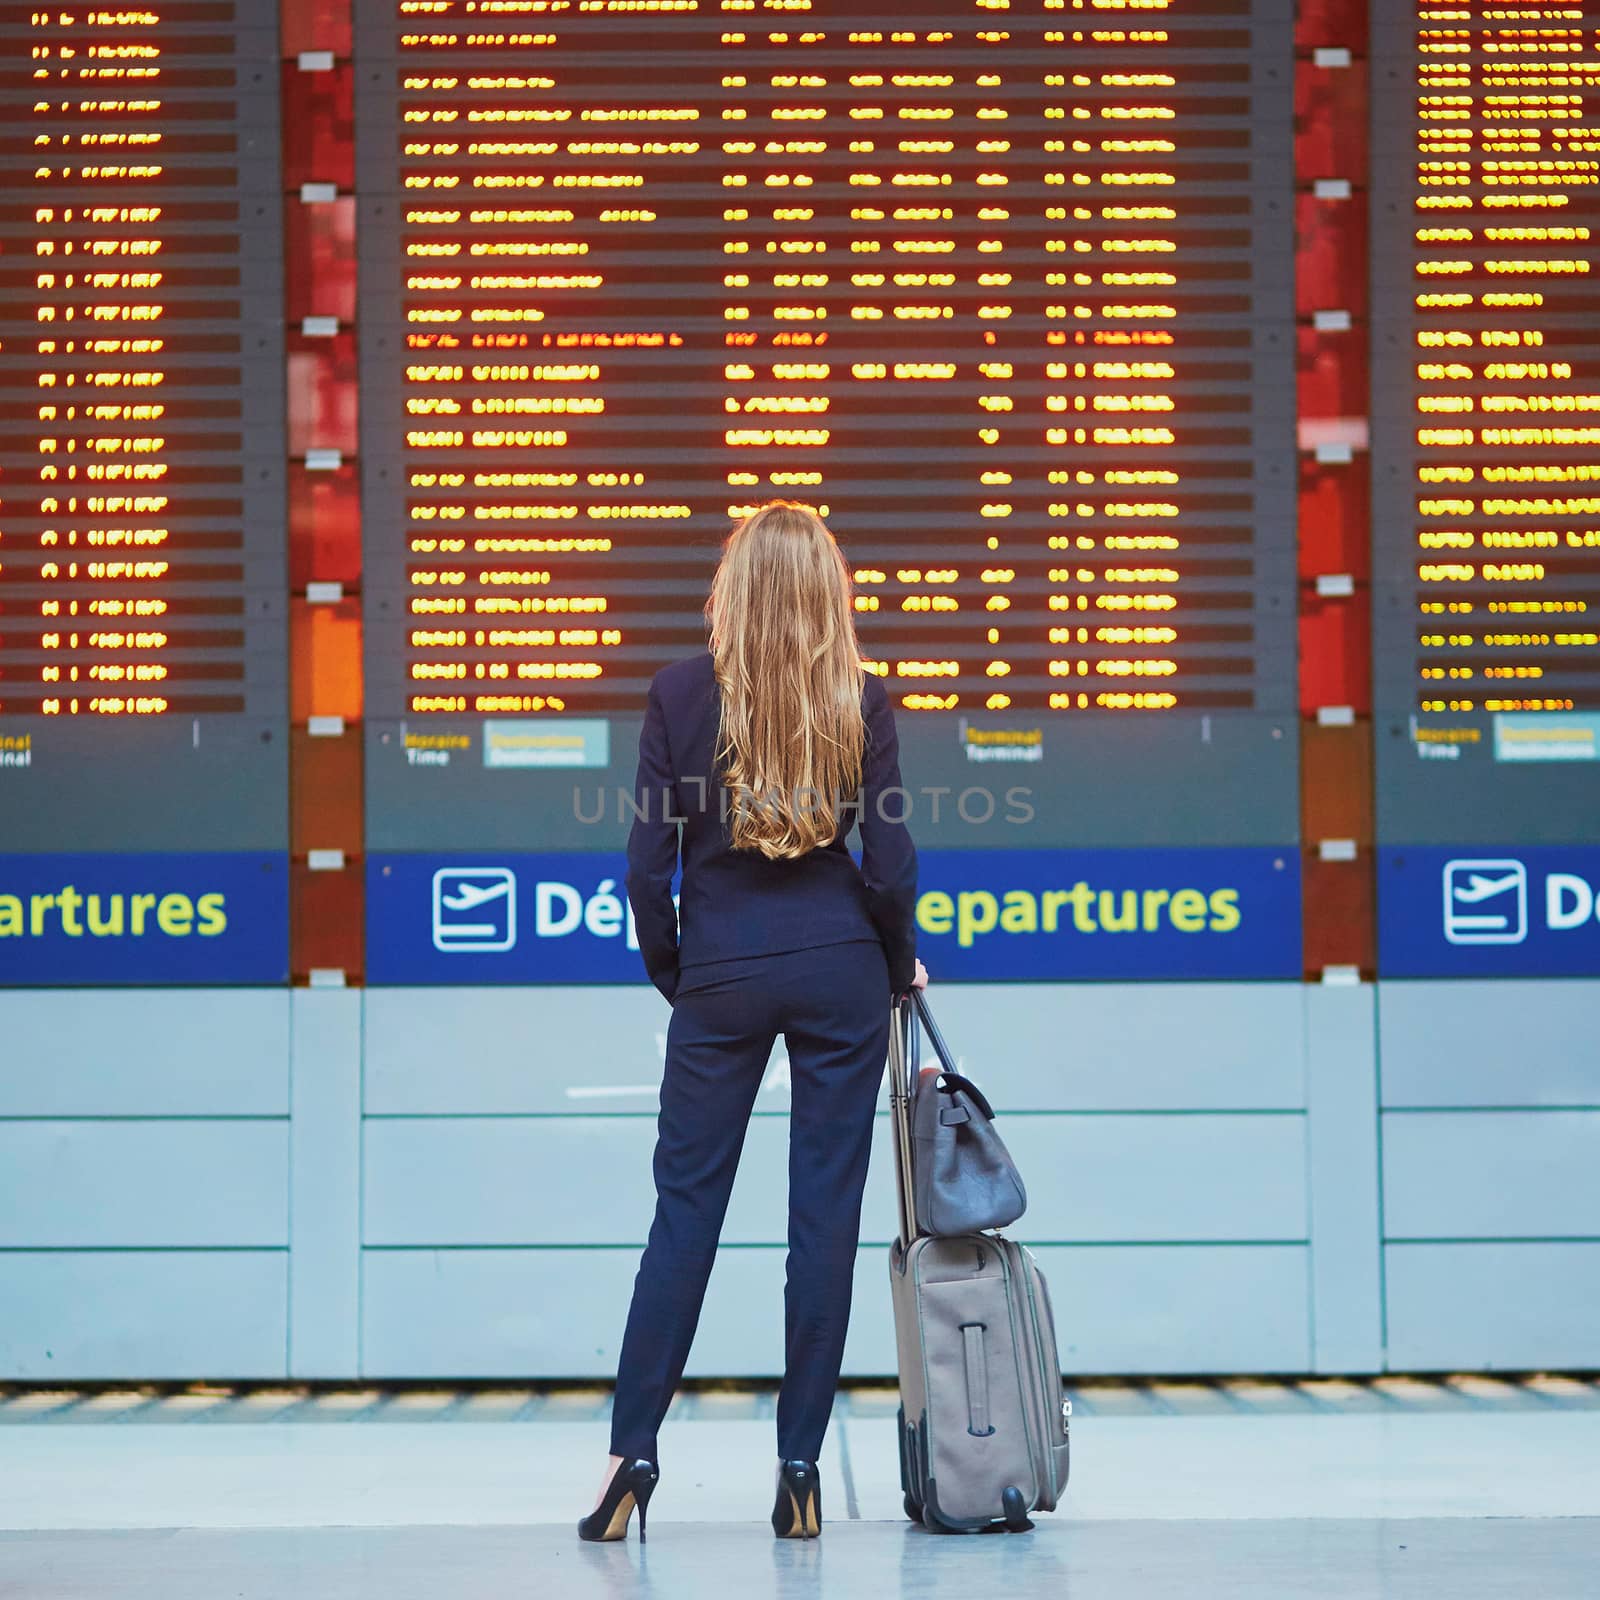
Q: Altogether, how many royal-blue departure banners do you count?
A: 3